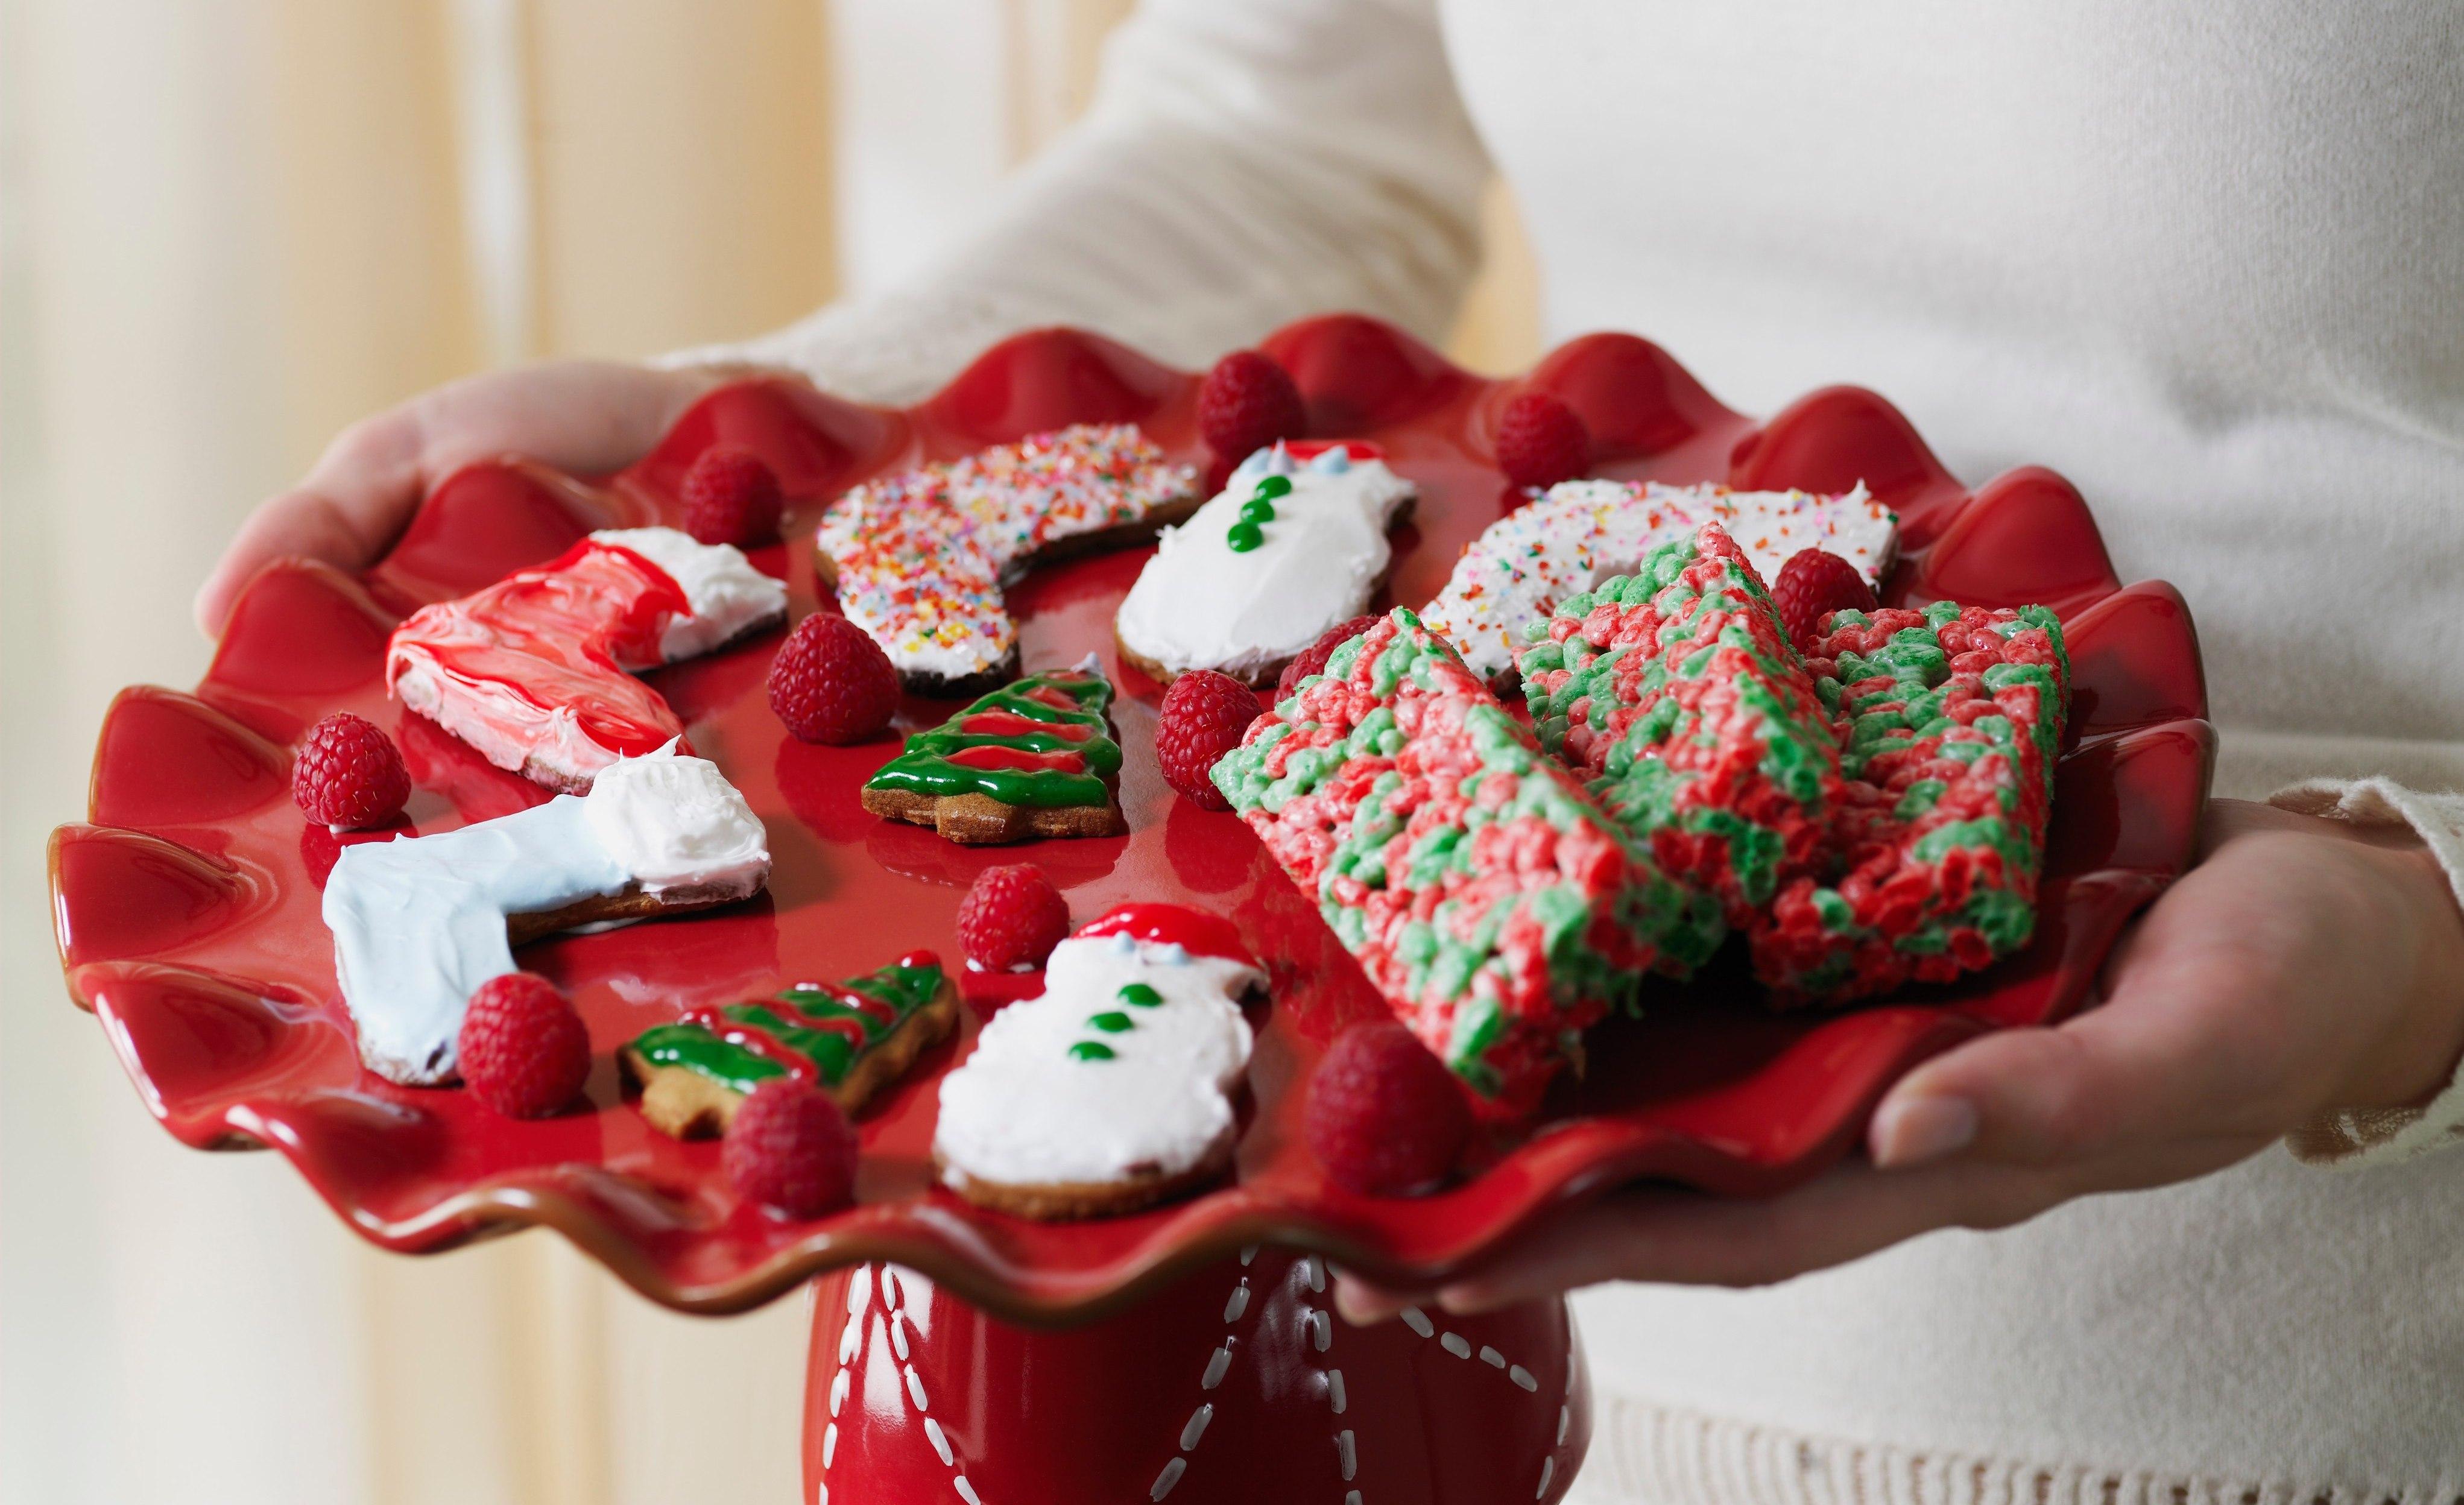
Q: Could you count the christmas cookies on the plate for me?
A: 8